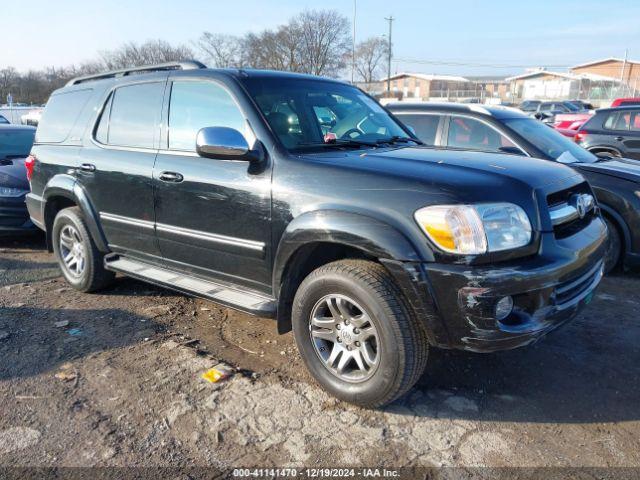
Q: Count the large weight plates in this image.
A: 0